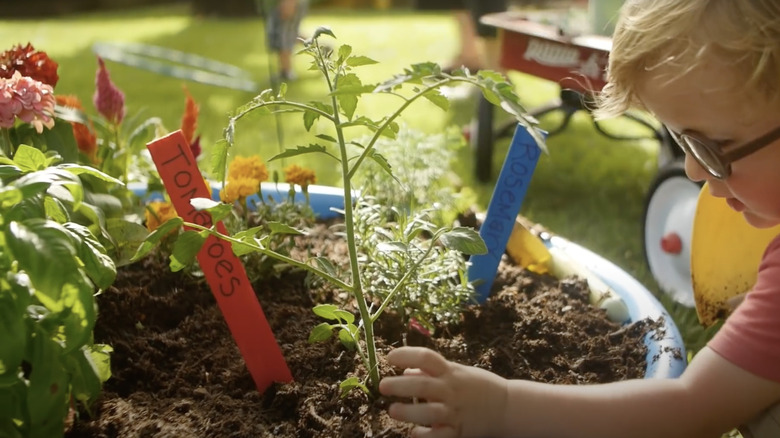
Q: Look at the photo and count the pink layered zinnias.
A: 1